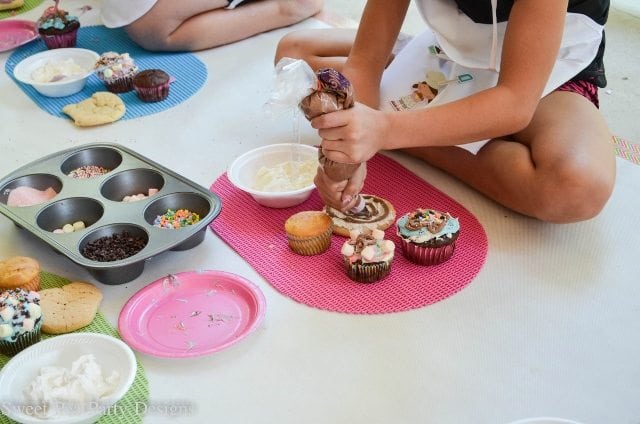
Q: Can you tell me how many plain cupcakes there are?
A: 3